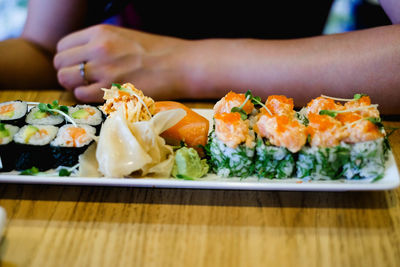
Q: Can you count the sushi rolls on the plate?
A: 14